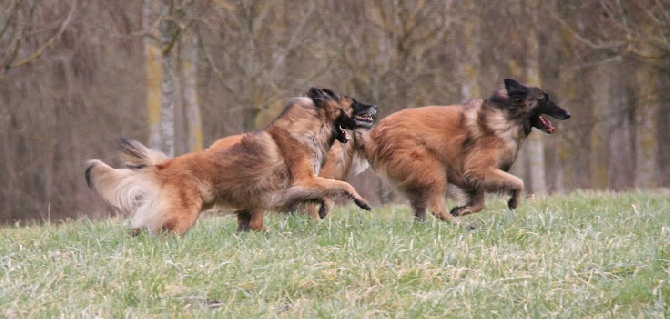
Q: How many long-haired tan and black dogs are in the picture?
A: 3